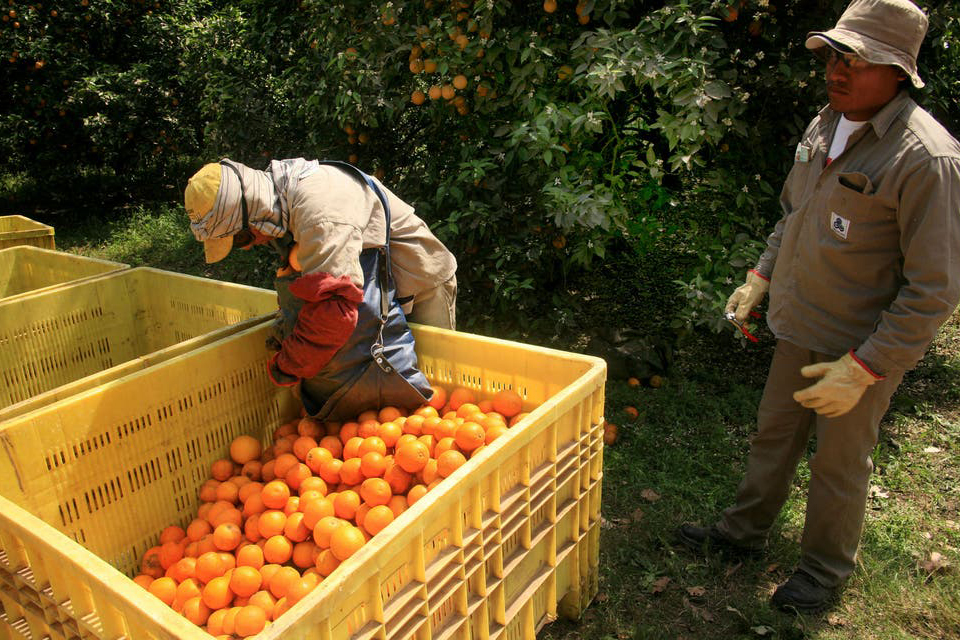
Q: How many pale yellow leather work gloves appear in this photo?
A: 2